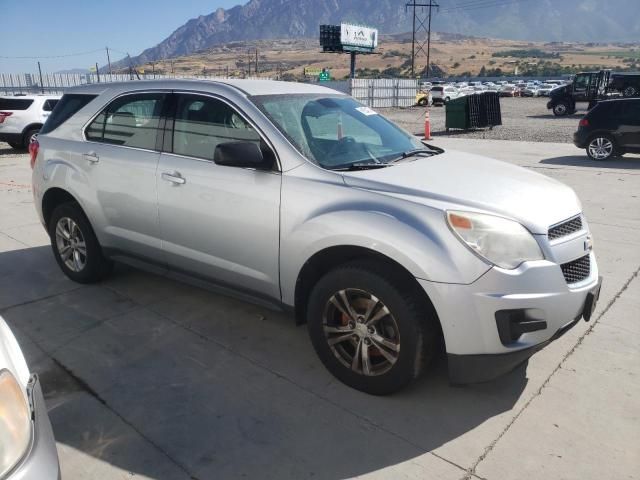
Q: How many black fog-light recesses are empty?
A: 1